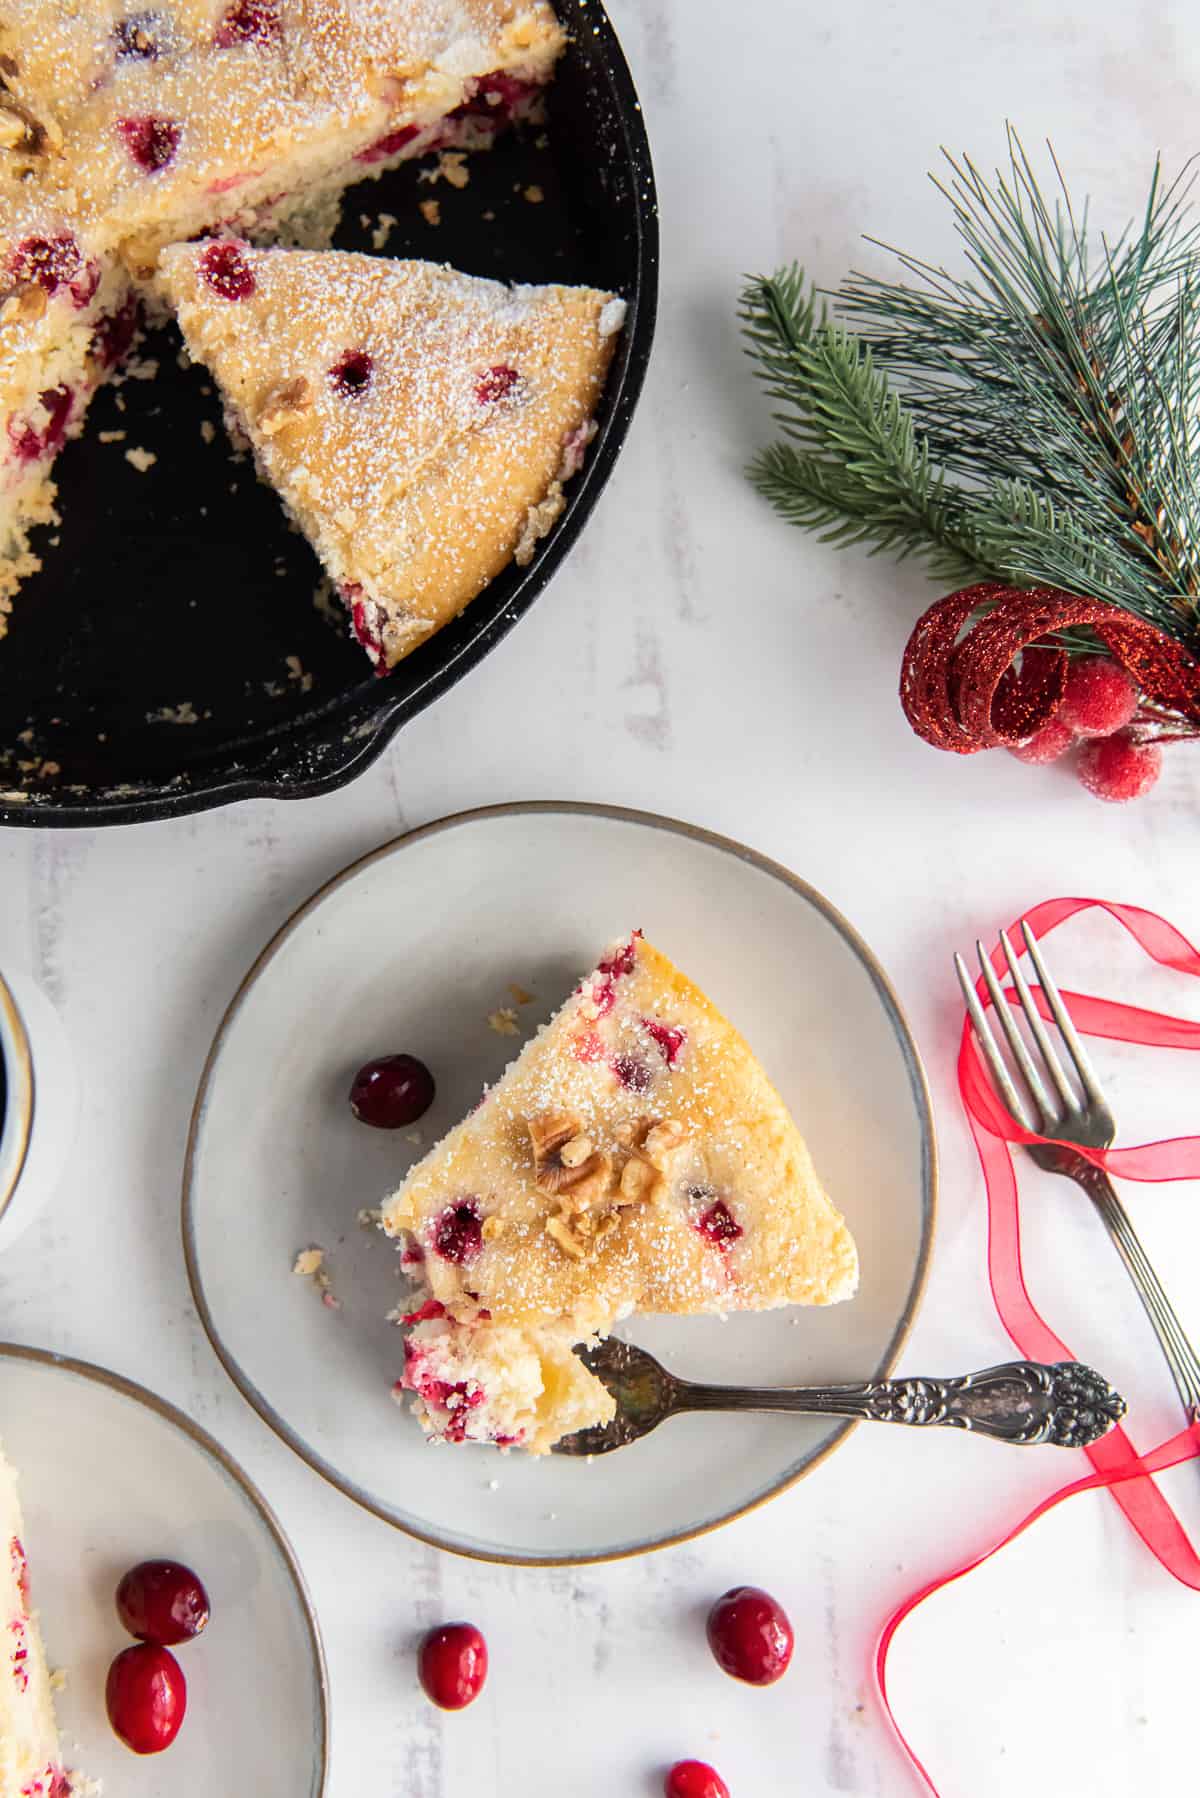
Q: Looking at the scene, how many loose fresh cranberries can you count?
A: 6